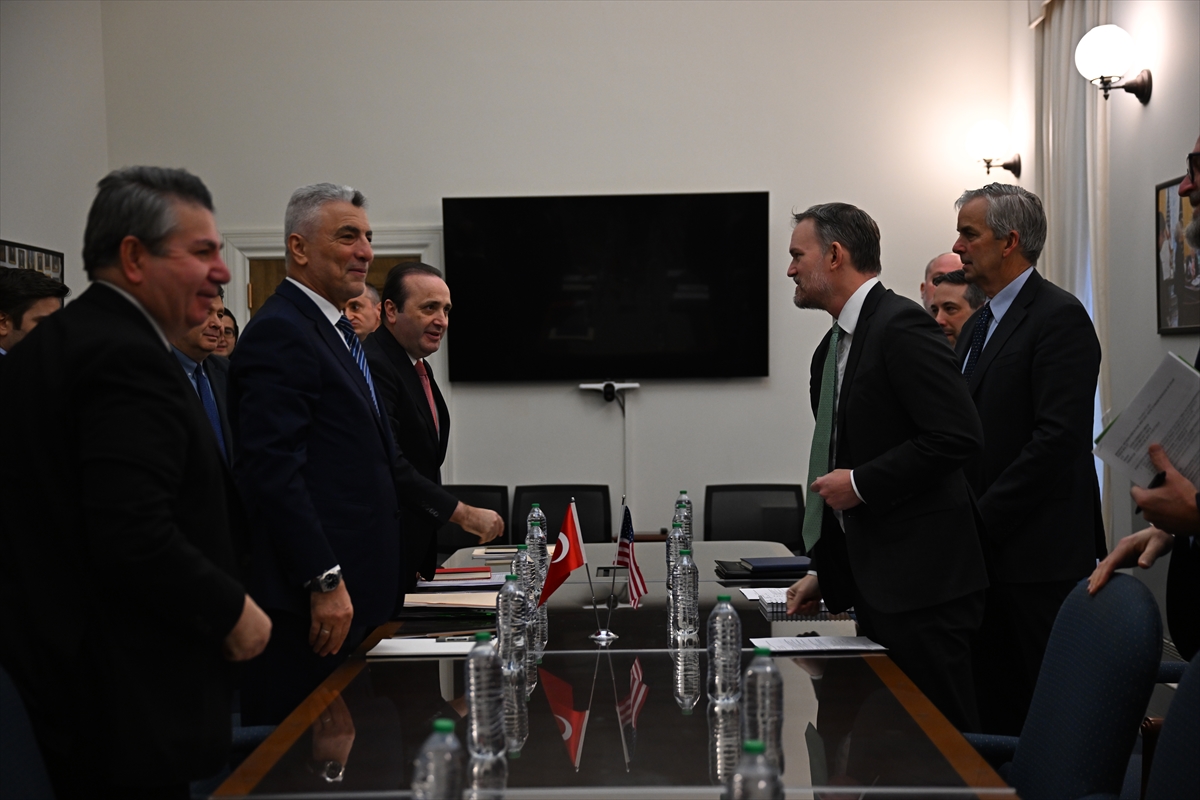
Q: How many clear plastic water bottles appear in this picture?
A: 13